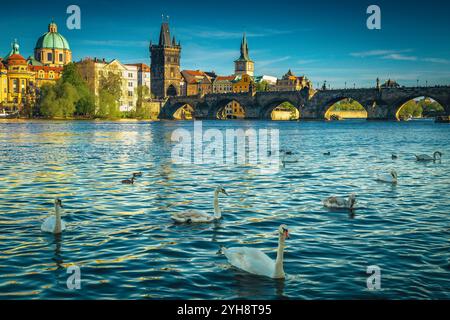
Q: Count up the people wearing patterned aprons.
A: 0